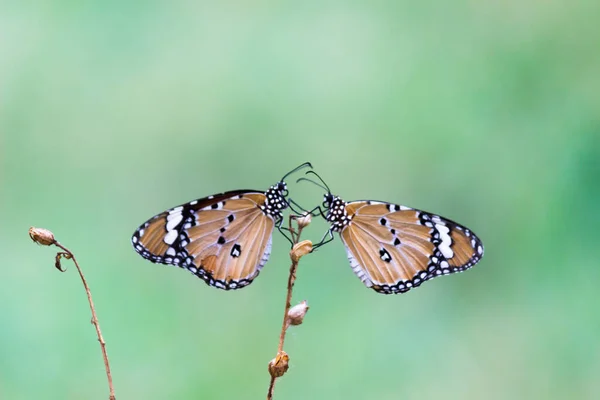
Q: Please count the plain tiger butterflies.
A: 2